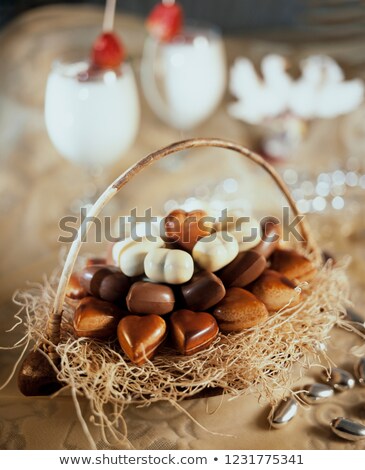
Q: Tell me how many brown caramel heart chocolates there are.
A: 8